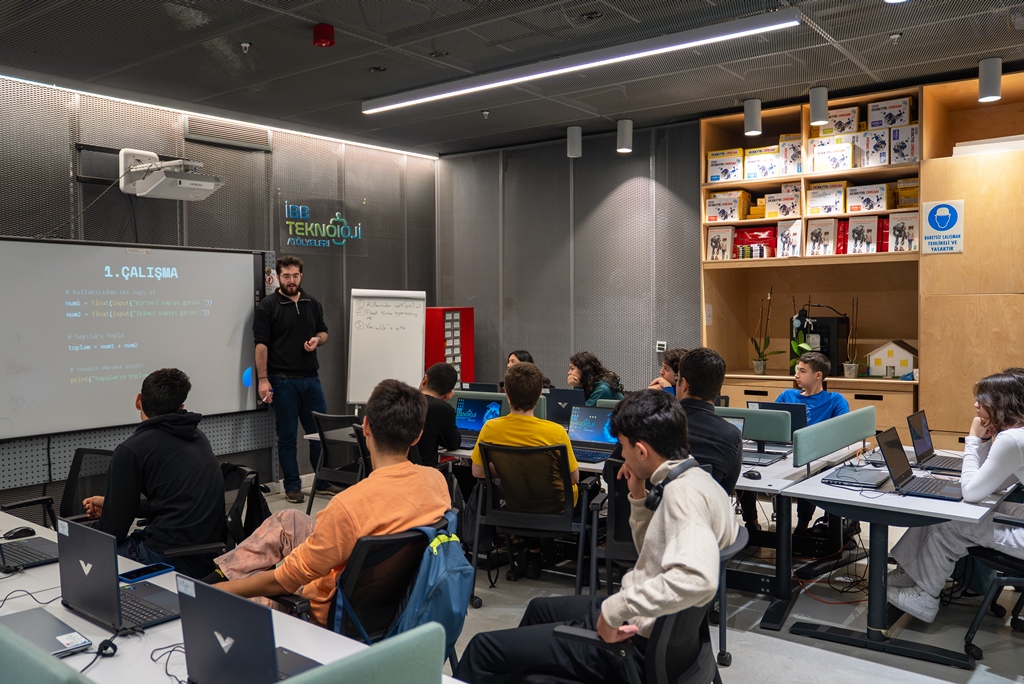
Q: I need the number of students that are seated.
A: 11